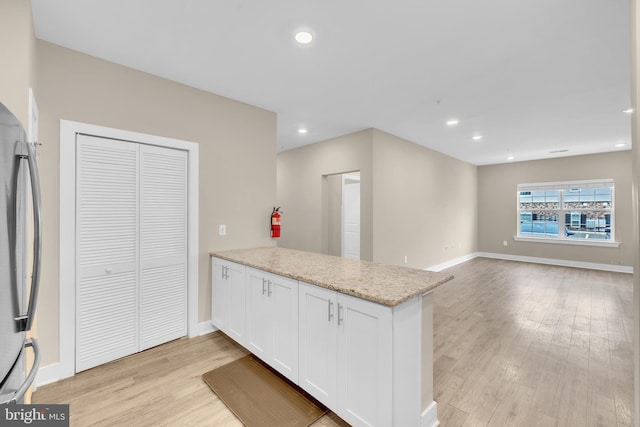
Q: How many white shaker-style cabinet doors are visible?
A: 6